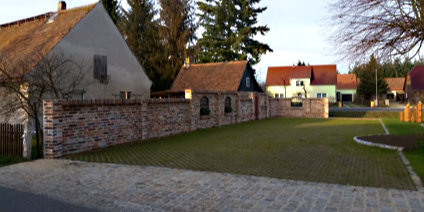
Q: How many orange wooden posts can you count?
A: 4